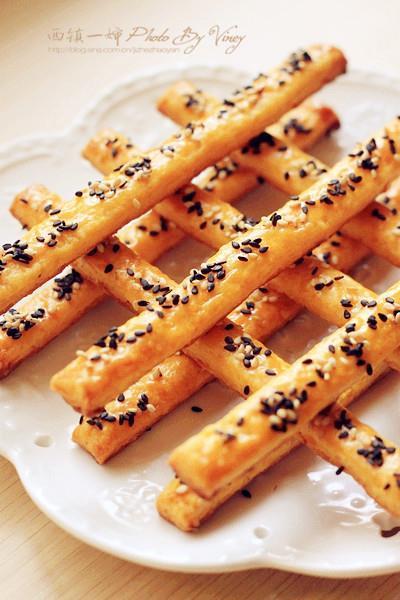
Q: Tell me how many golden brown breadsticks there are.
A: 9